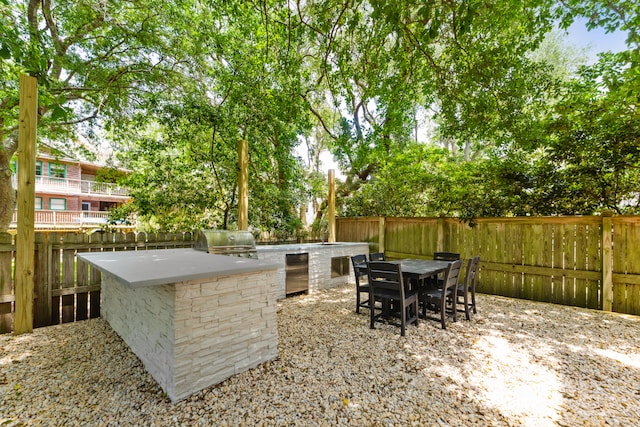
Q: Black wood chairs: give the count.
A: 6